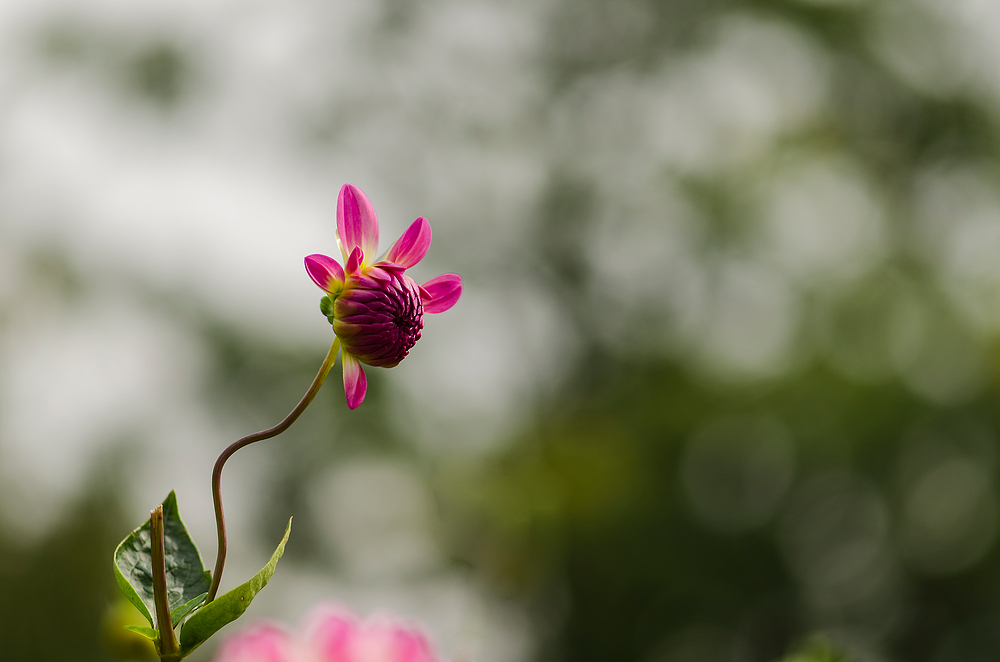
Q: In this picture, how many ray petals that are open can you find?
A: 5